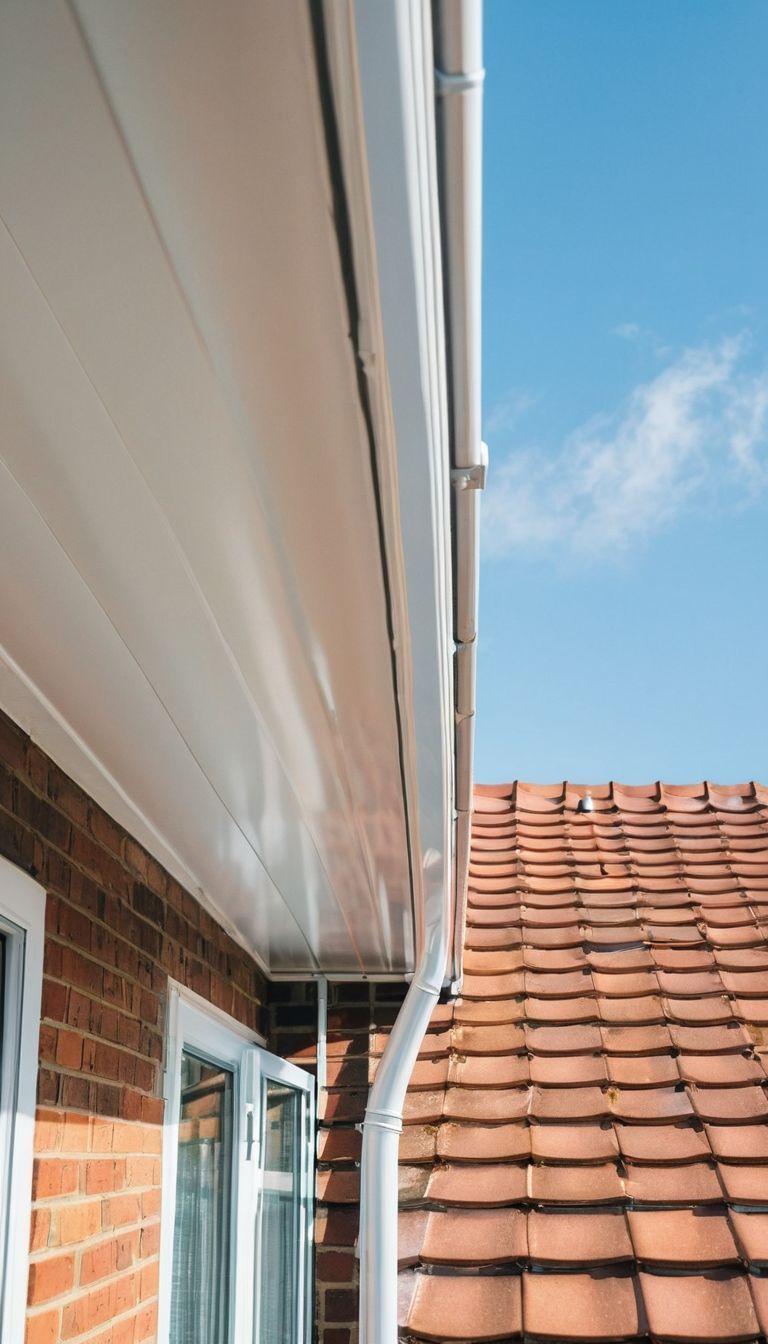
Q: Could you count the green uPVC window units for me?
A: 0